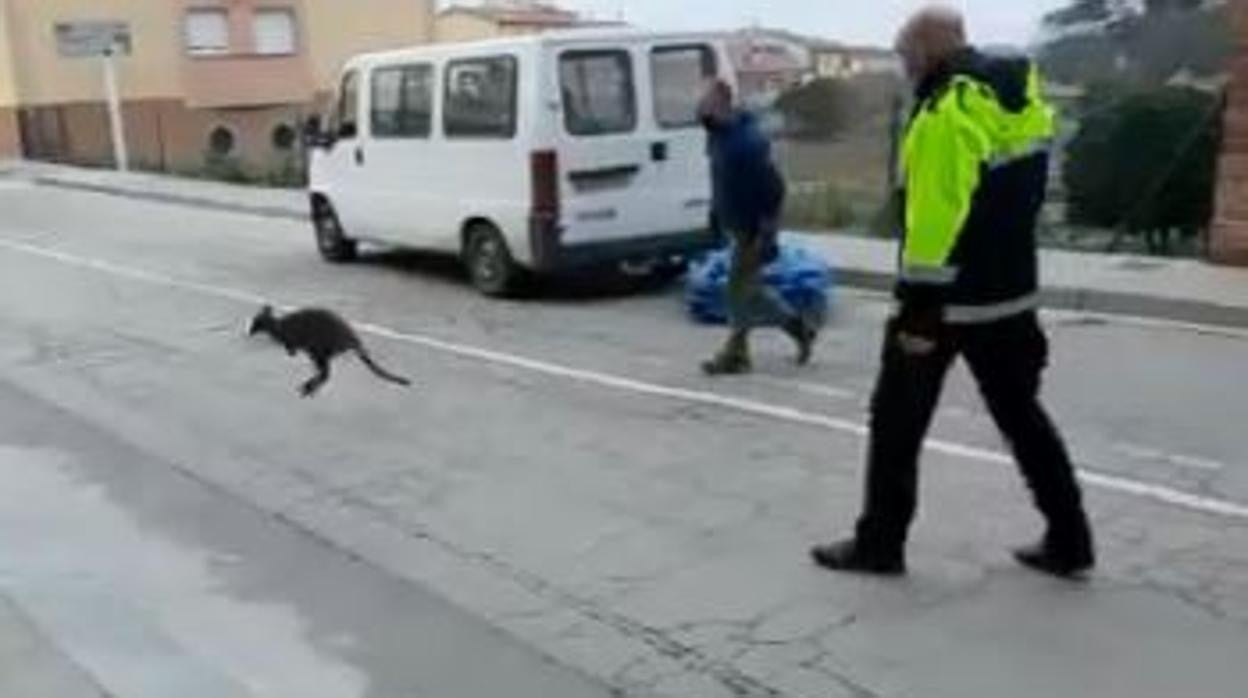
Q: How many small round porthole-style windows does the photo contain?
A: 2